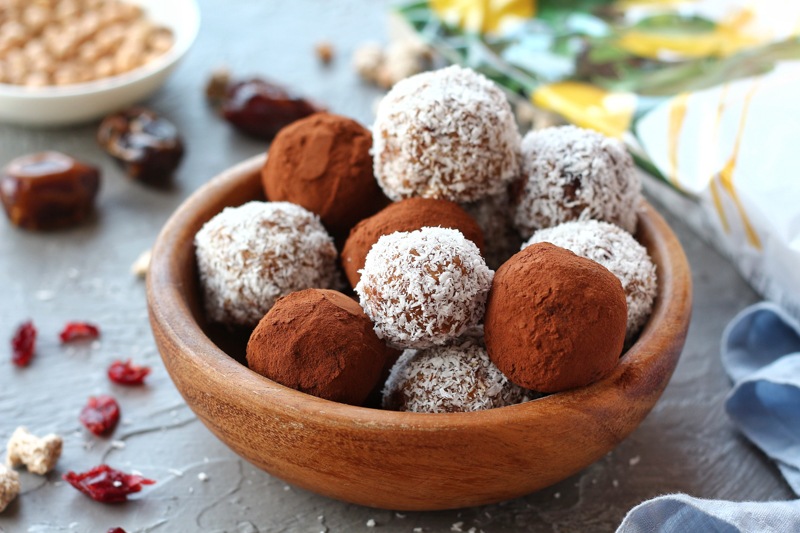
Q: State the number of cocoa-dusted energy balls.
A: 4